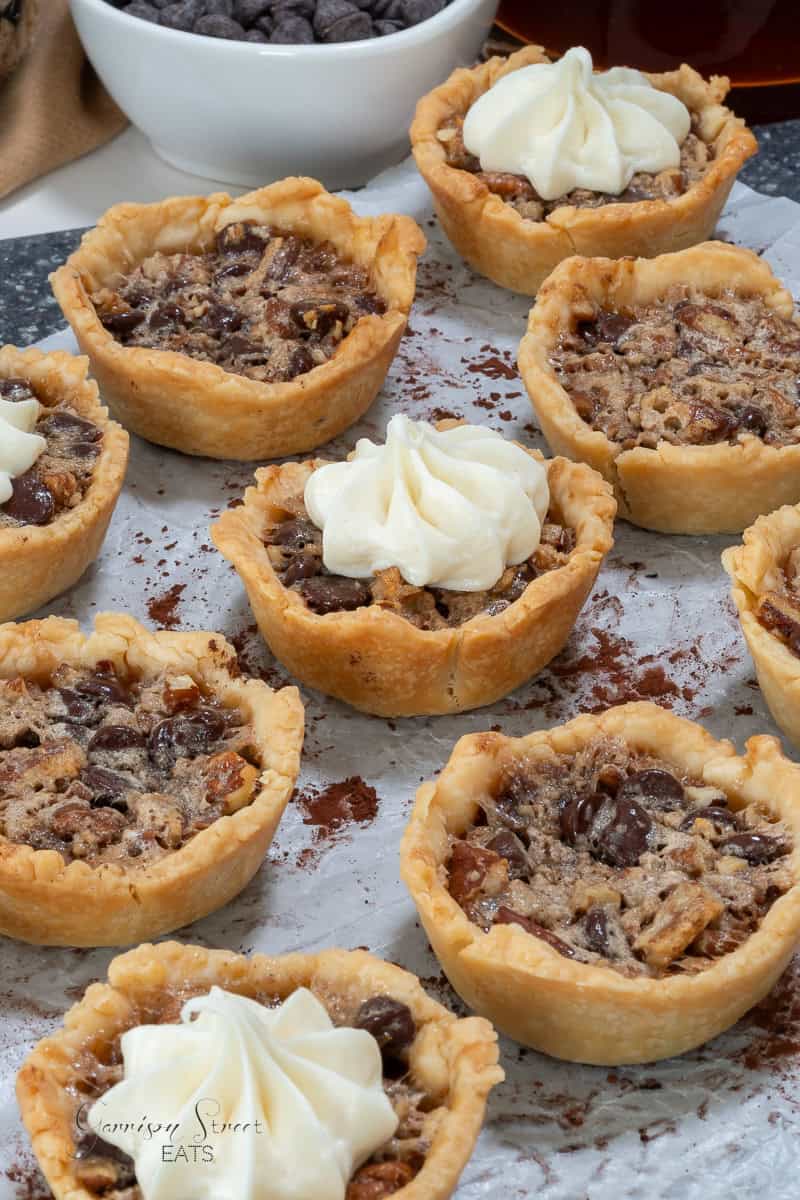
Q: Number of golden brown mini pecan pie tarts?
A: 9